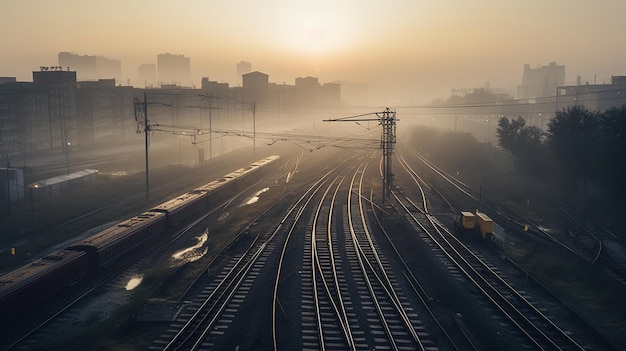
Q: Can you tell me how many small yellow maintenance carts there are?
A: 2